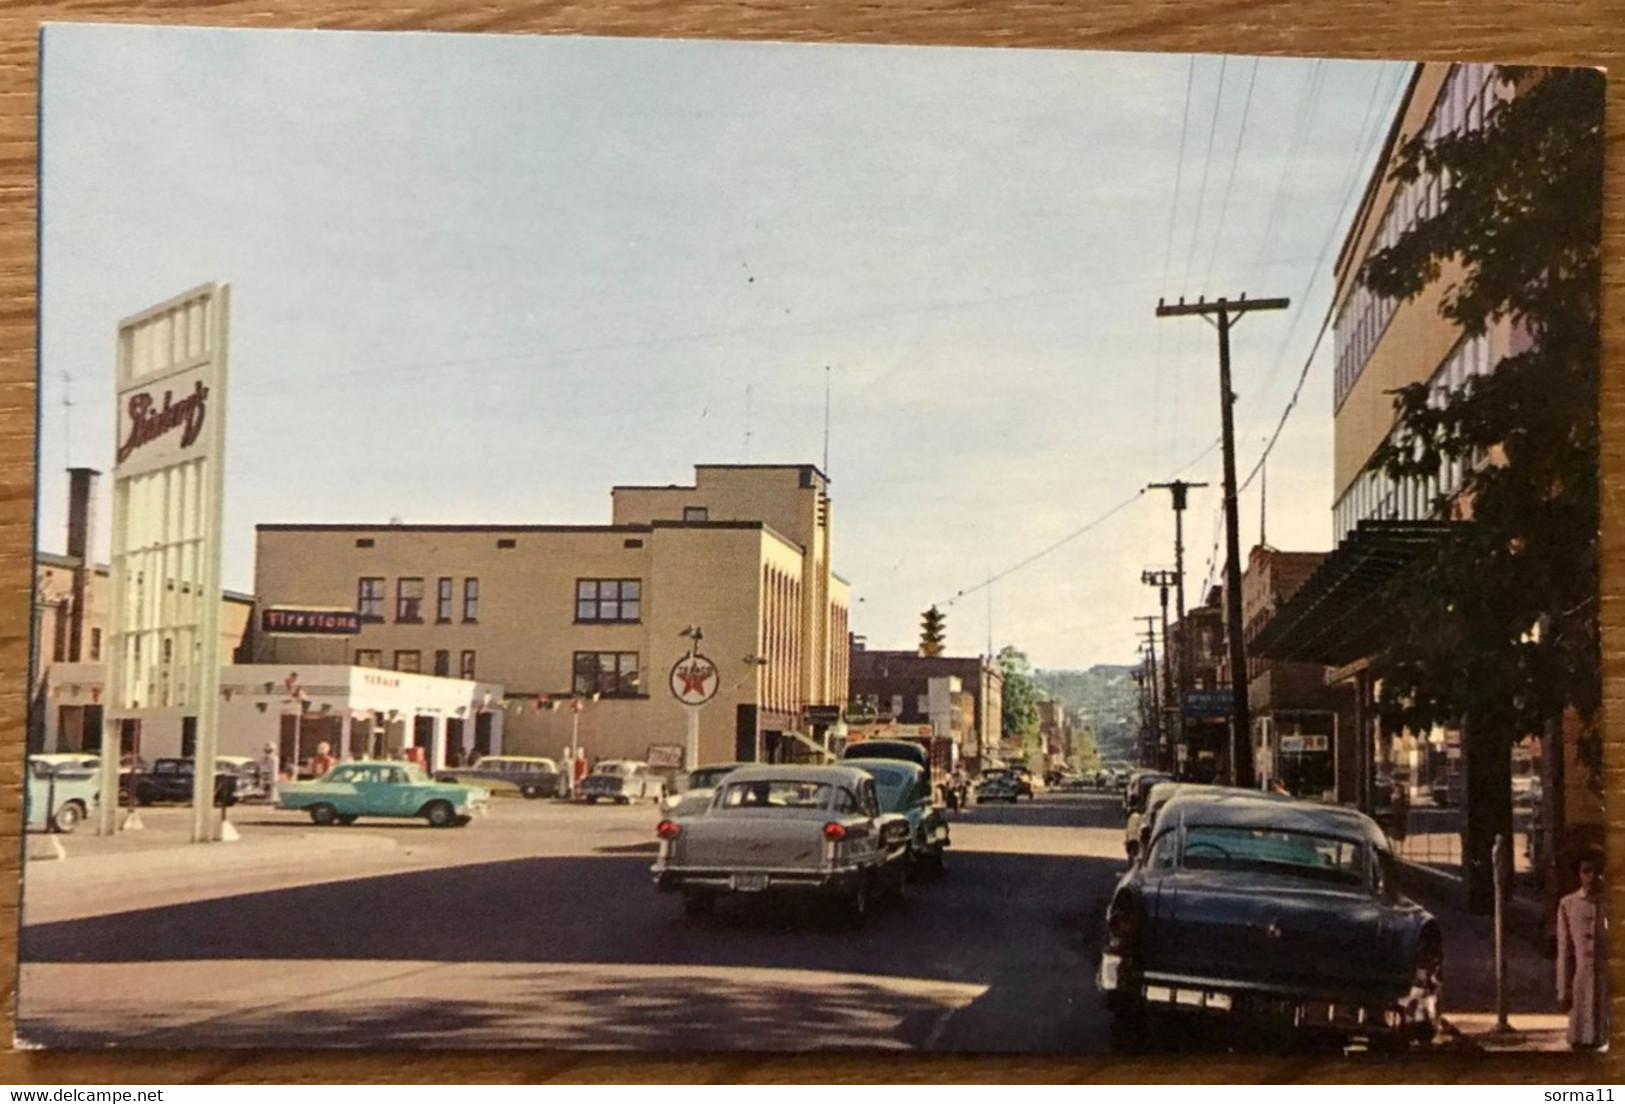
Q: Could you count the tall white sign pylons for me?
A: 1